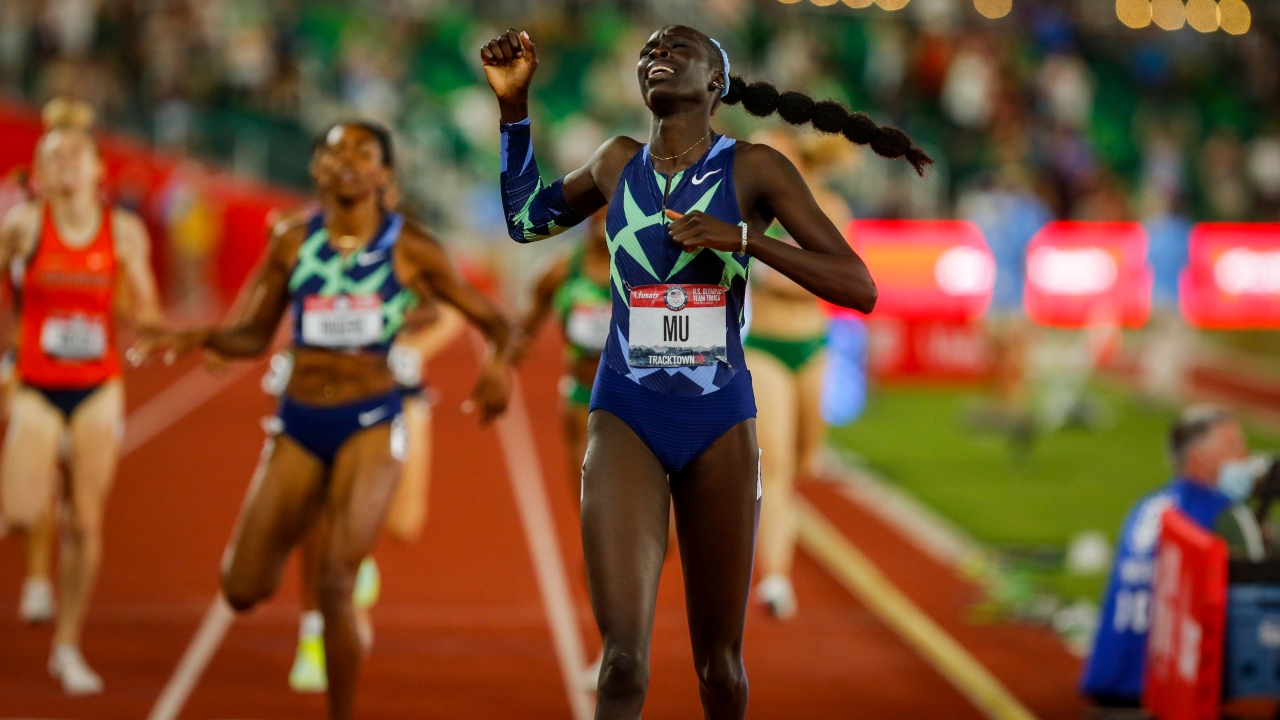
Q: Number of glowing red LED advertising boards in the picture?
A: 3